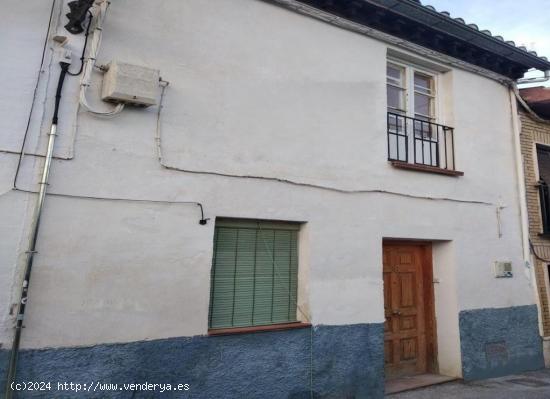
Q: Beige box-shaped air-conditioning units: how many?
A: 1